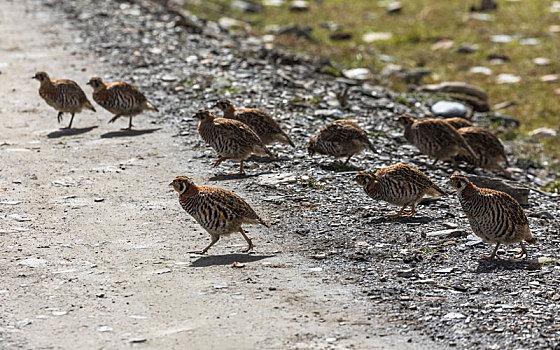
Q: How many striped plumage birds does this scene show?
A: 11